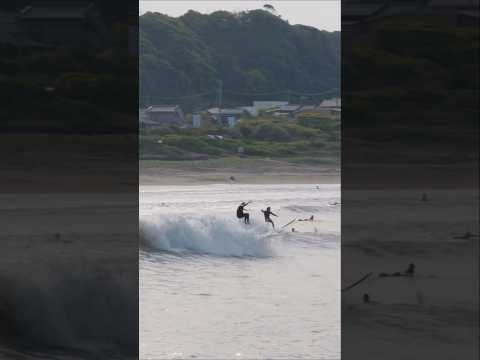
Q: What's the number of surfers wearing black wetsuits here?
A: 2